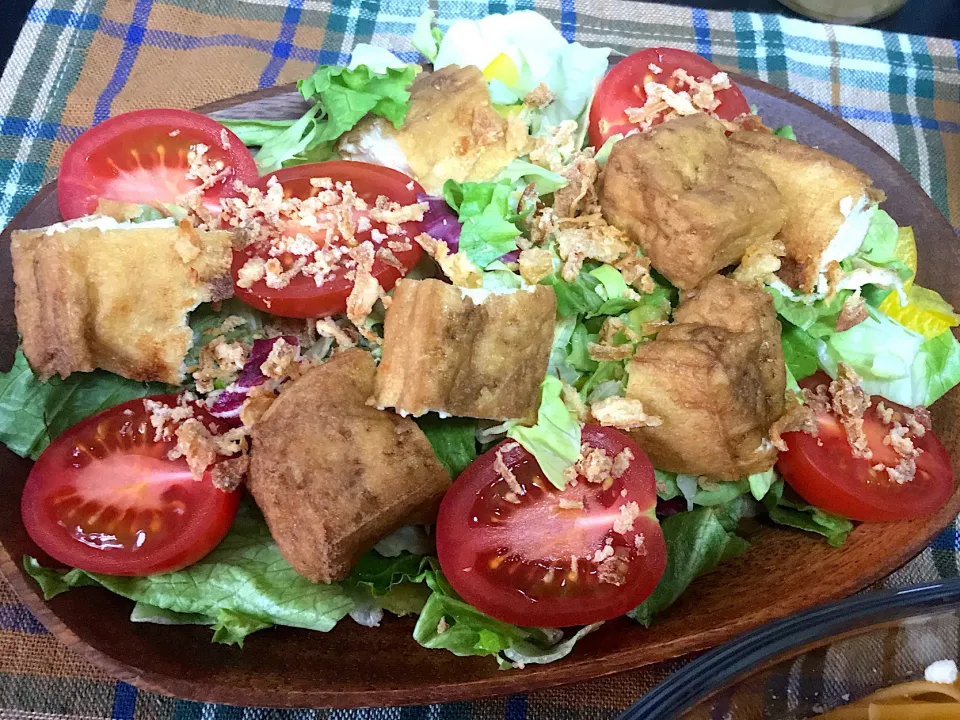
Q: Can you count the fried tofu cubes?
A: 7